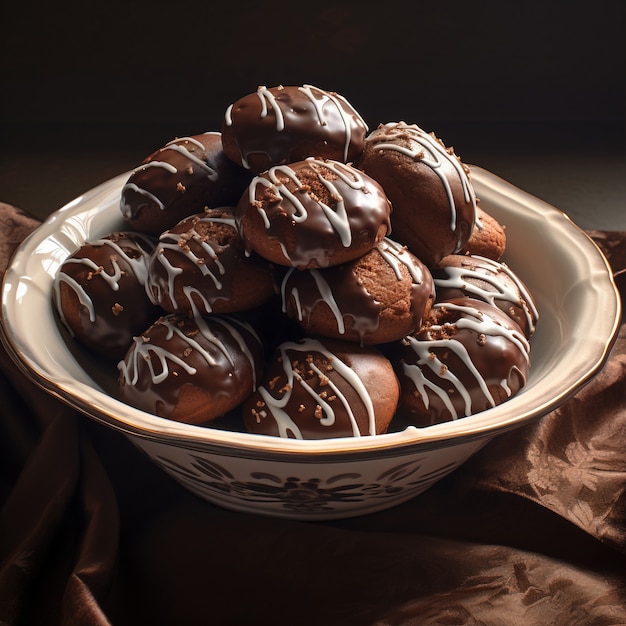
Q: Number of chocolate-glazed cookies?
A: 12